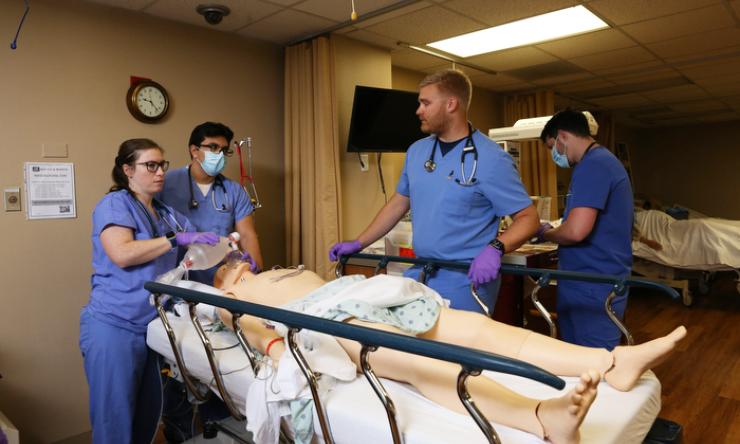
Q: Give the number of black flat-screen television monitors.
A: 1